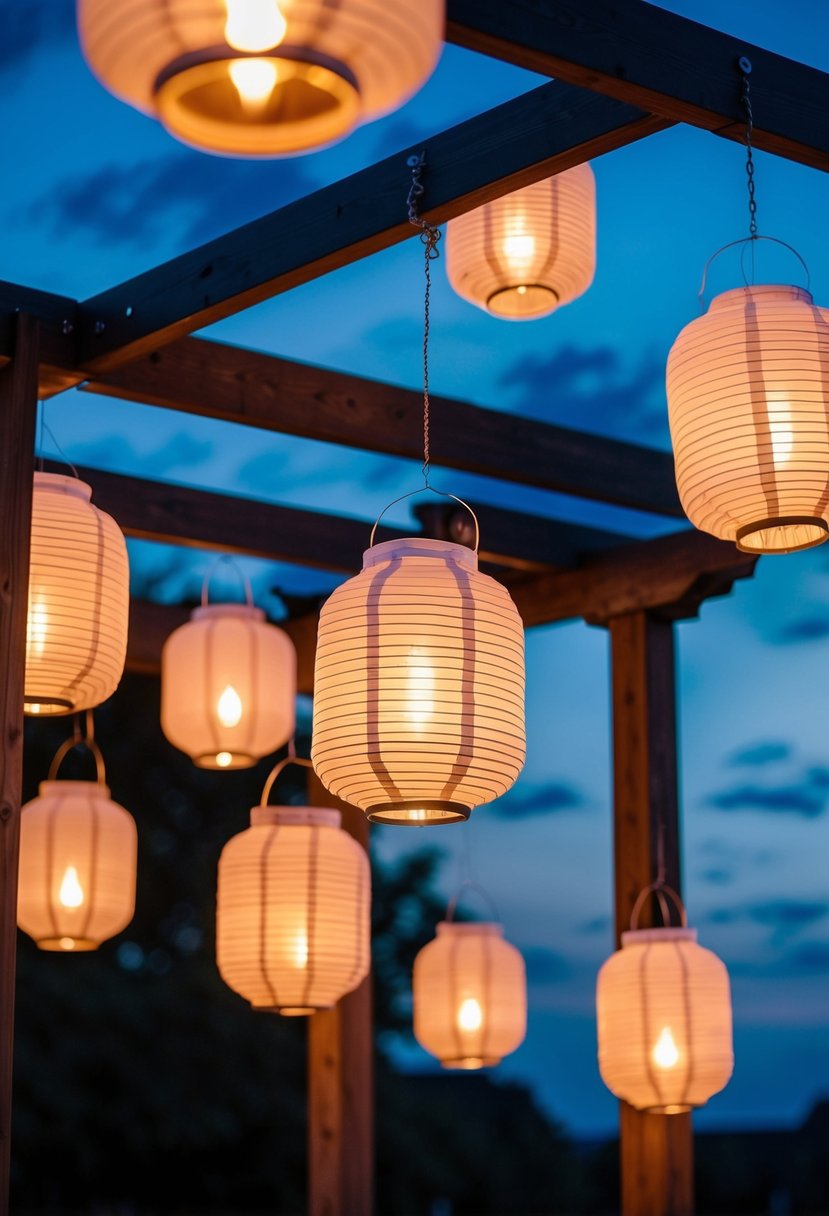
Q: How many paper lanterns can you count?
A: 10